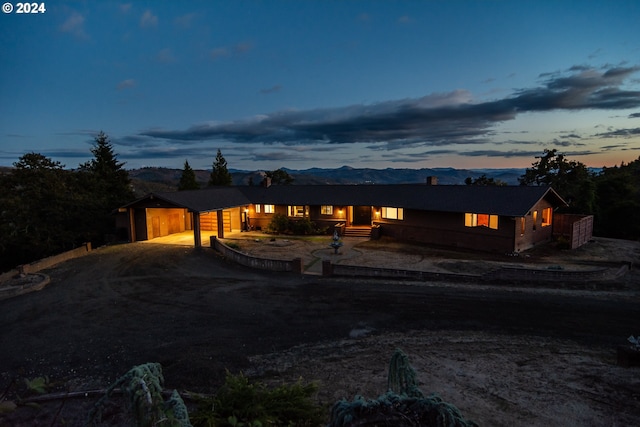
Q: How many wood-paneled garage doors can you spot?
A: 1